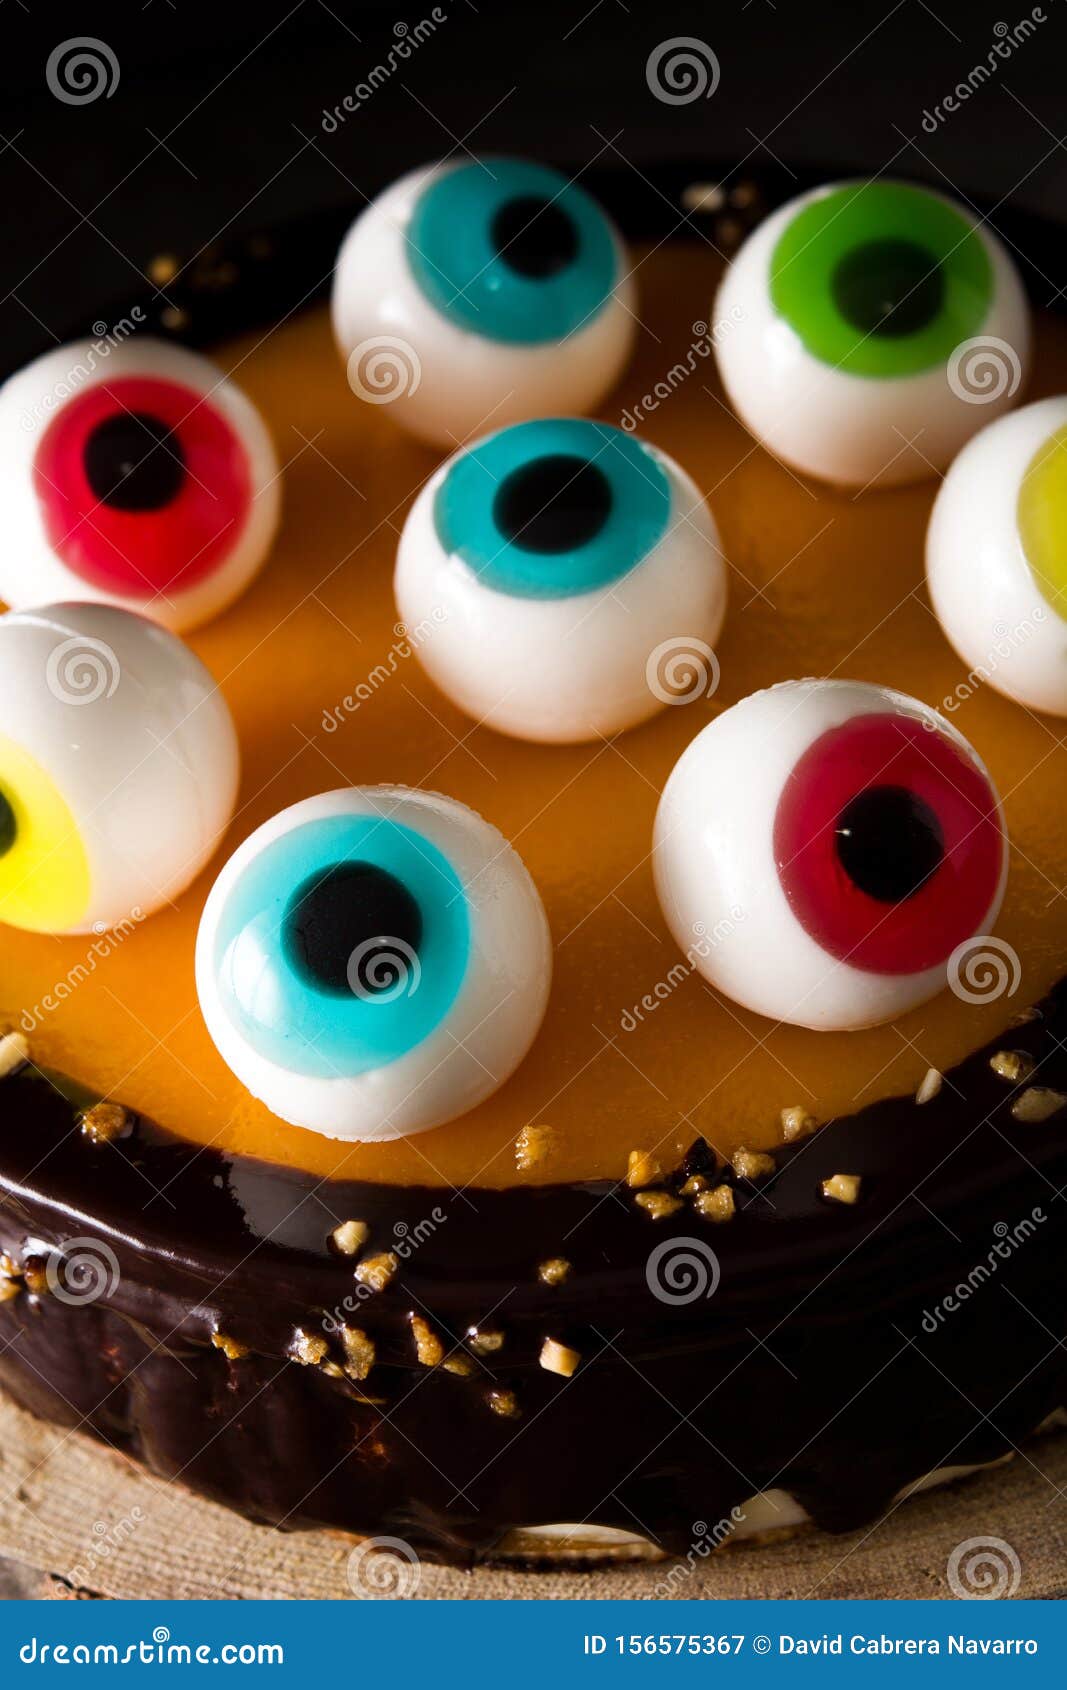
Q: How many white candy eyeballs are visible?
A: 8